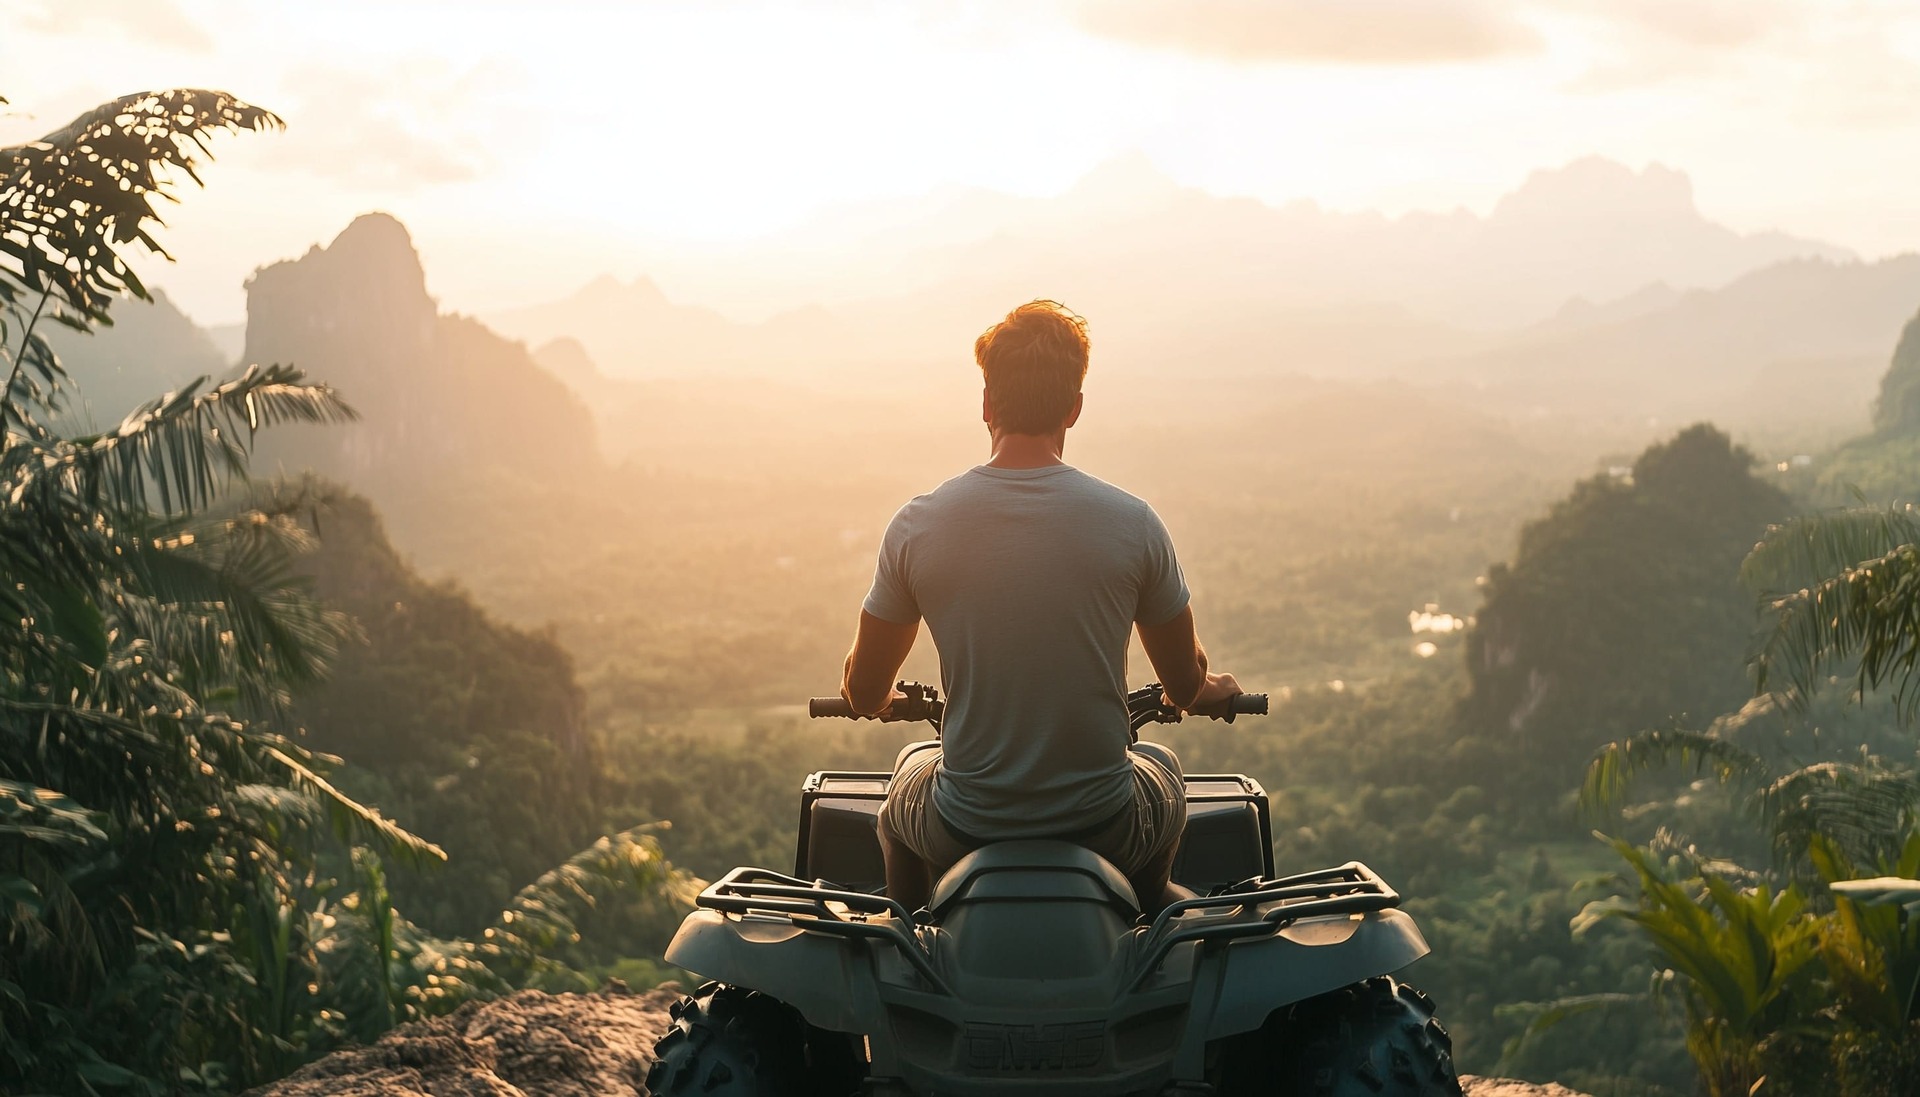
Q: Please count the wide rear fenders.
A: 2